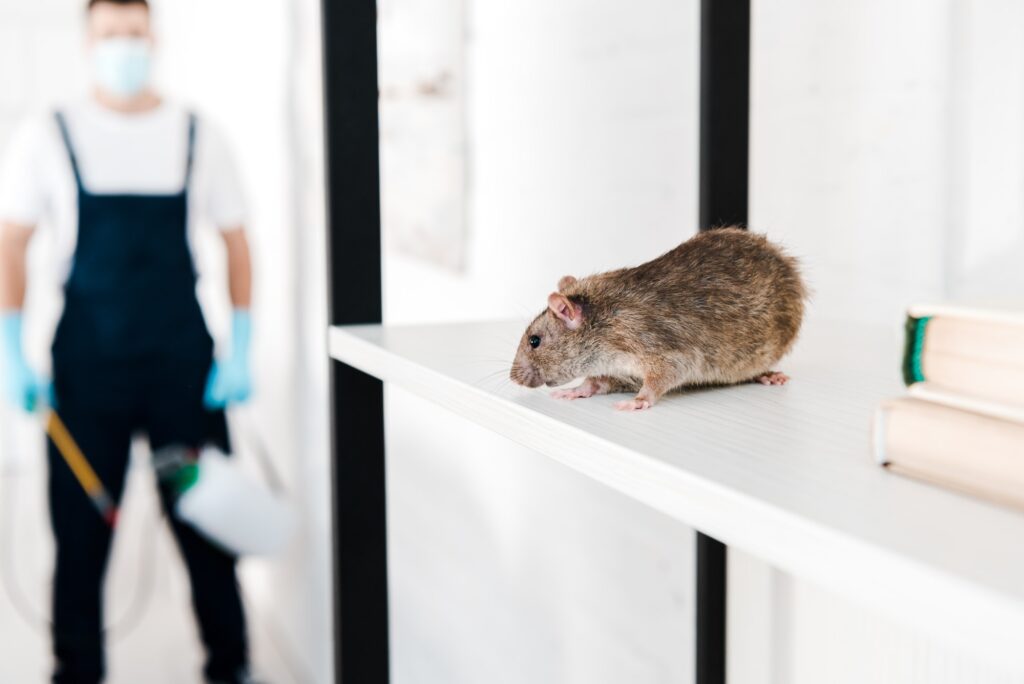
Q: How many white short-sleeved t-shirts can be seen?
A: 1